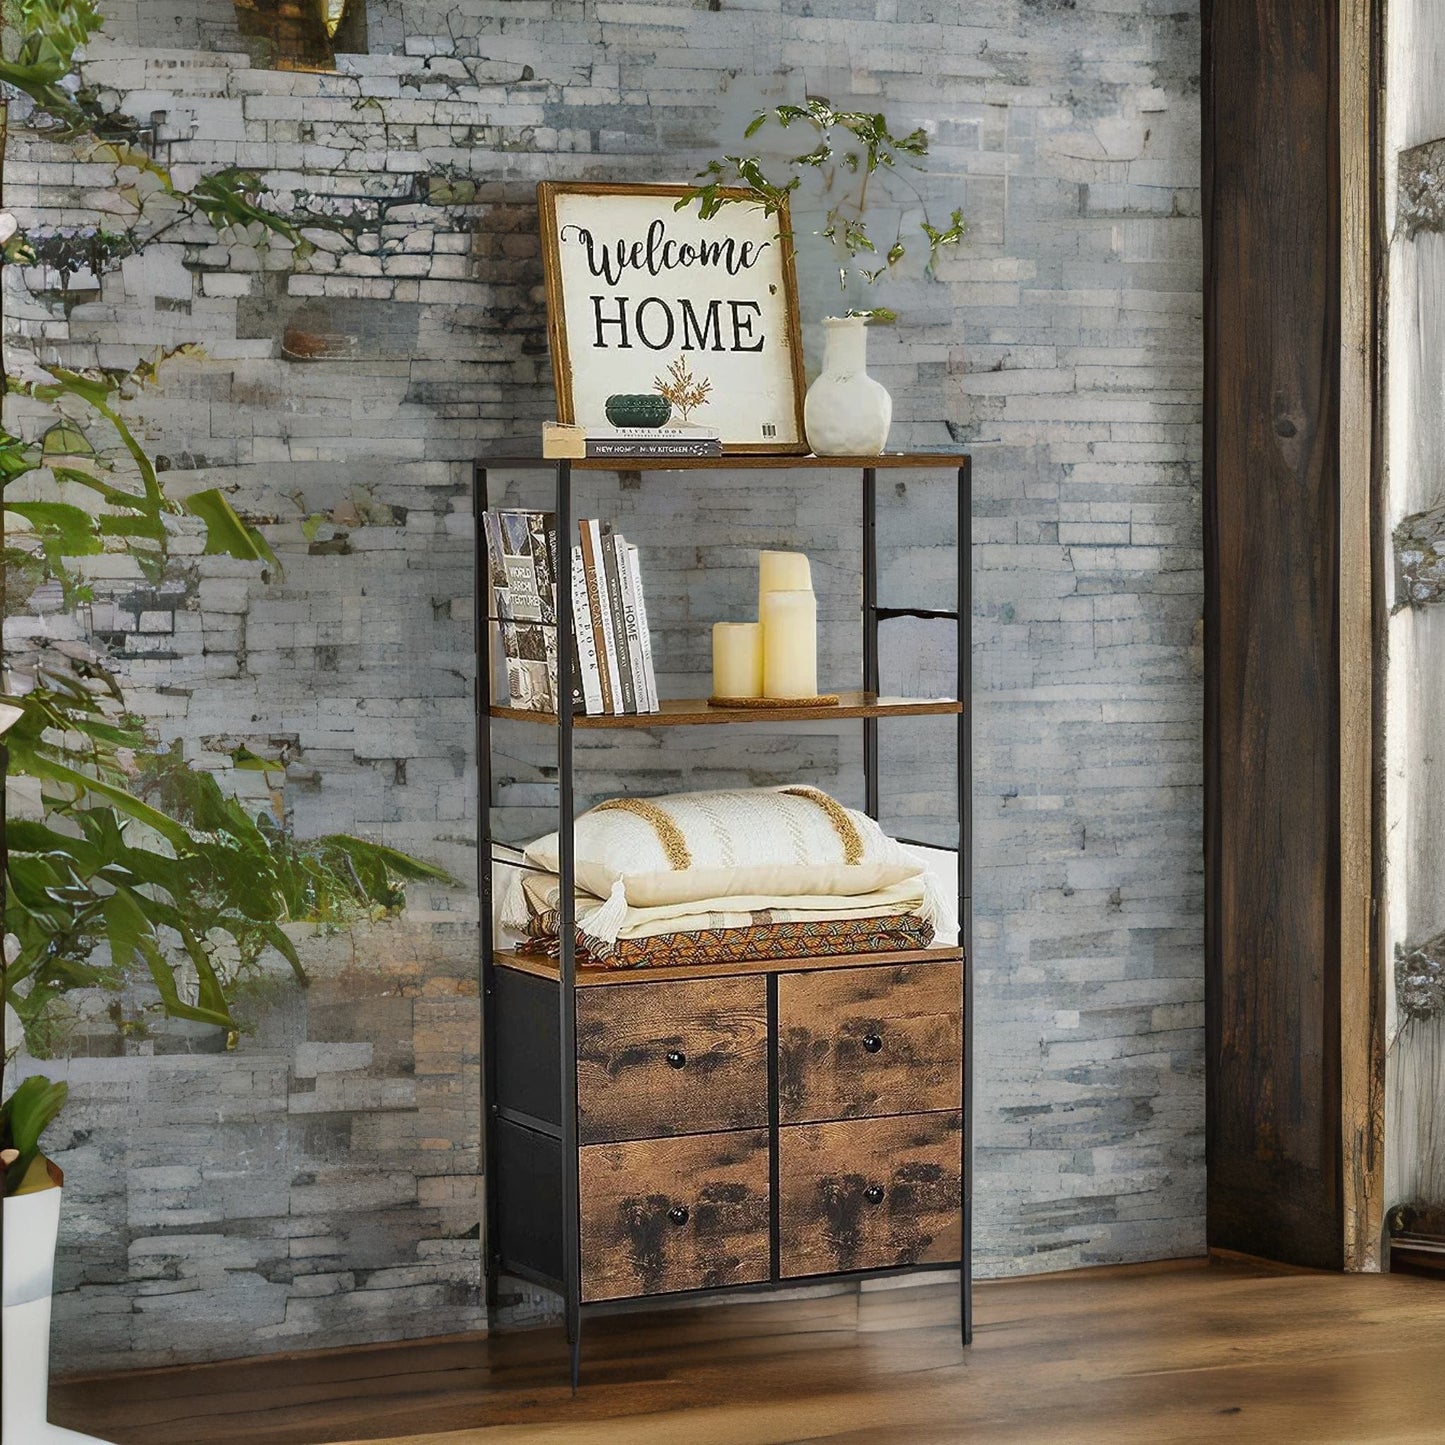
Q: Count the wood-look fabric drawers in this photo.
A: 4